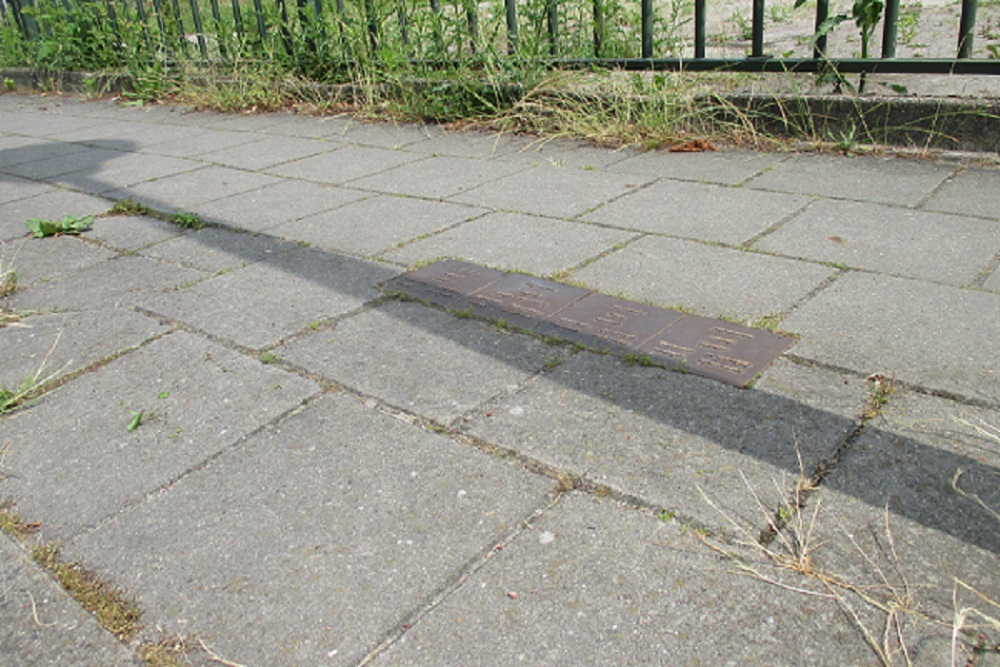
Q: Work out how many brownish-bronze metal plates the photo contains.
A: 4